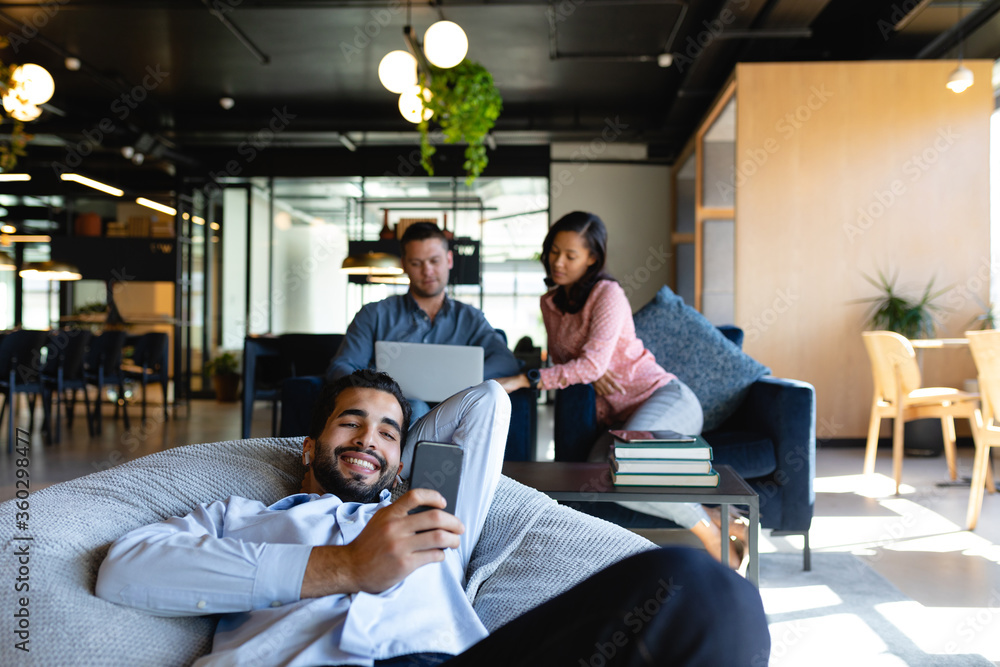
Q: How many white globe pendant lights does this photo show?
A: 5